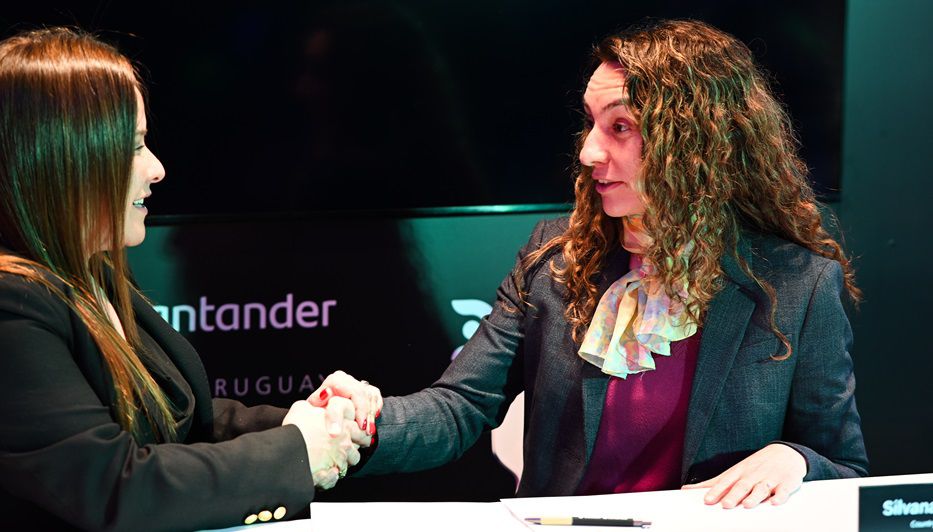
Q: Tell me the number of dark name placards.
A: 1